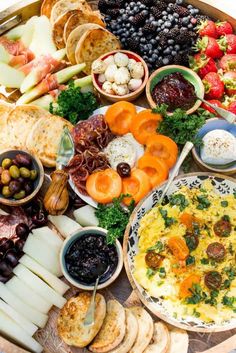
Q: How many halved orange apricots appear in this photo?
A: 6